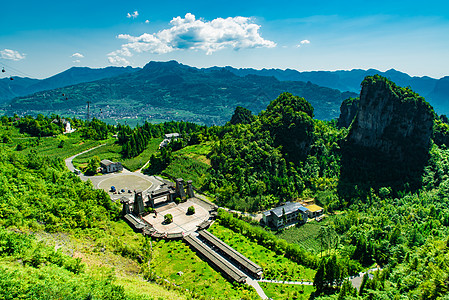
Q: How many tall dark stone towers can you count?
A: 4